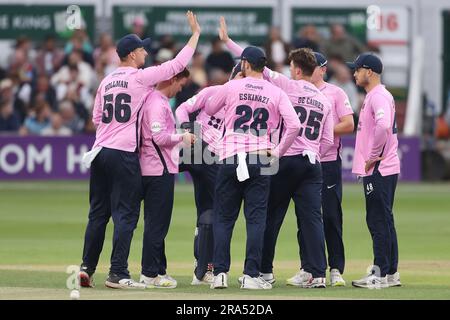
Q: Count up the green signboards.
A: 3